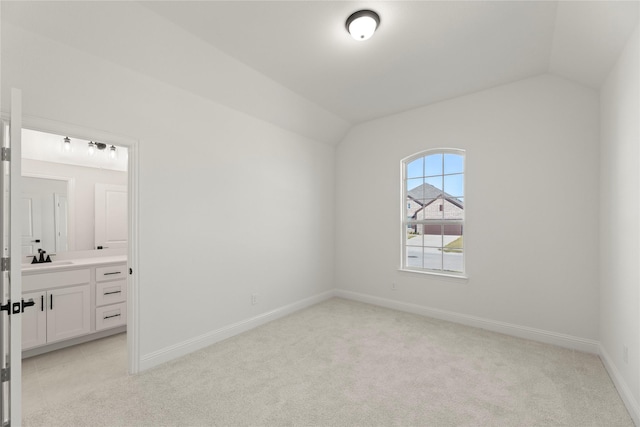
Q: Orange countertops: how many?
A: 0